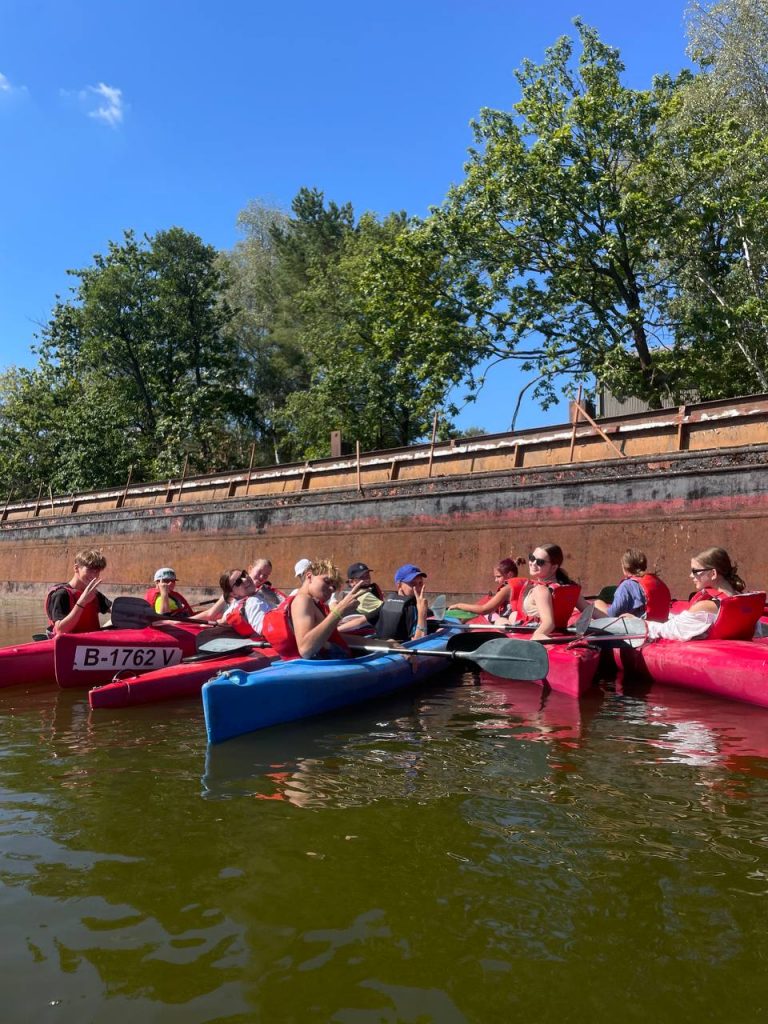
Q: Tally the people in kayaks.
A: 12